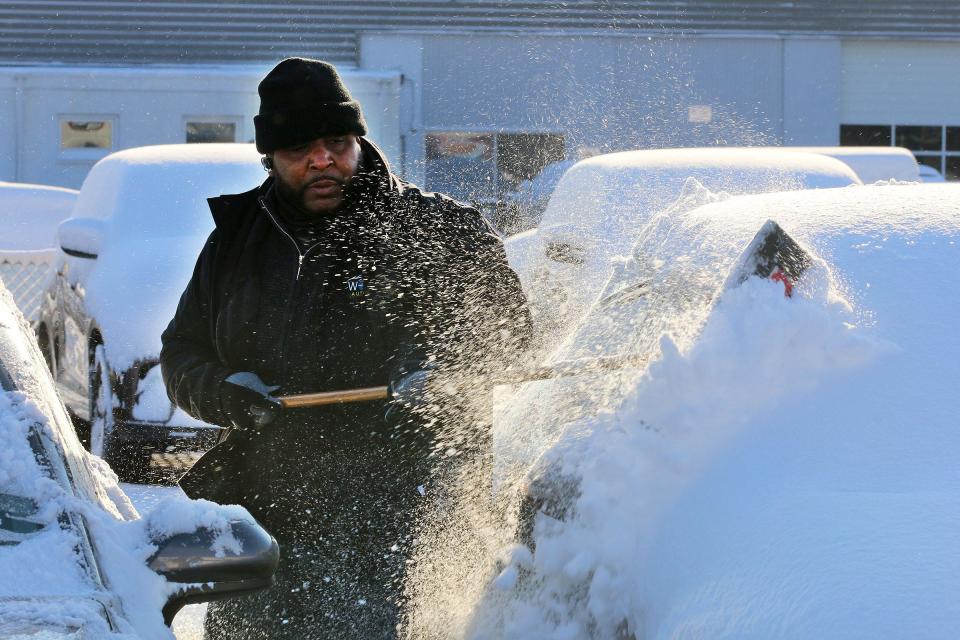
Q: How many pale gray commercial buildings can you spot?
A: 1